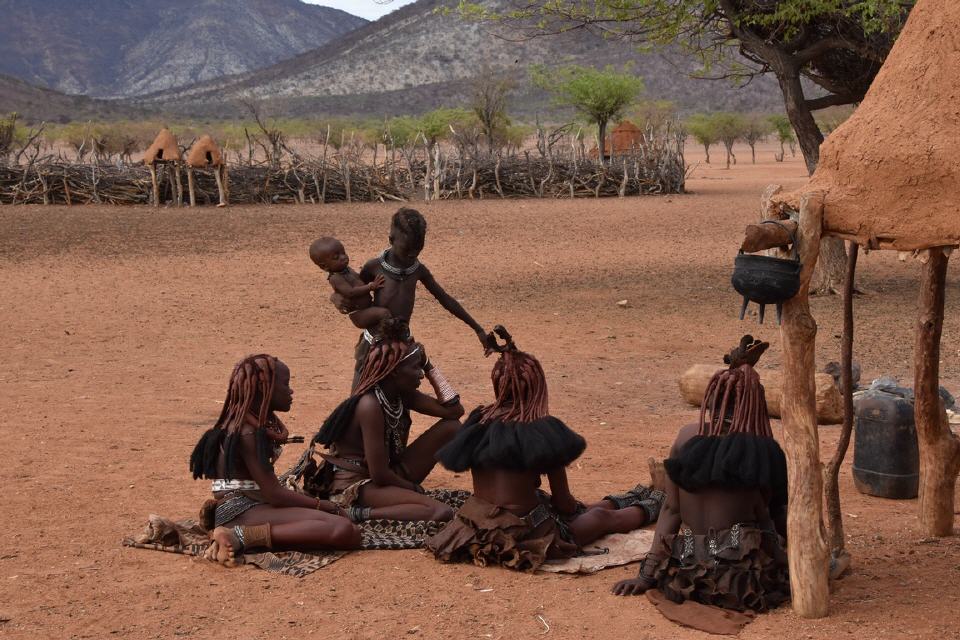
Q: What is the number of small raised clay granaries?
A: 2